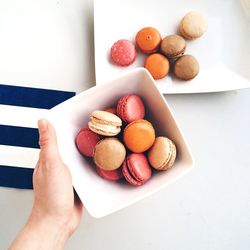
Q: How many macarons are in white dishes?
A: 15